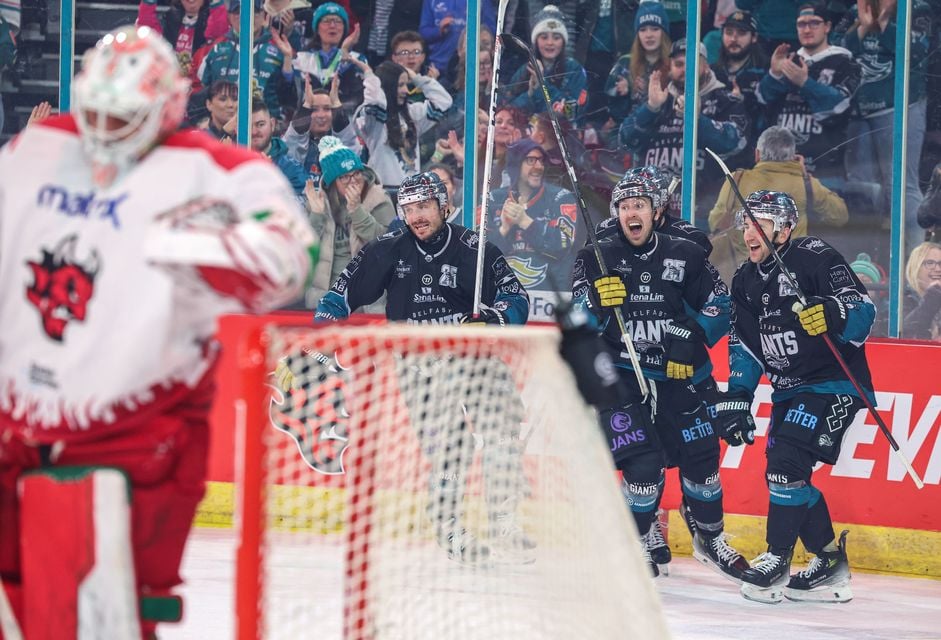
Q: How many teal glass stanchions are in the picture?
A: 5